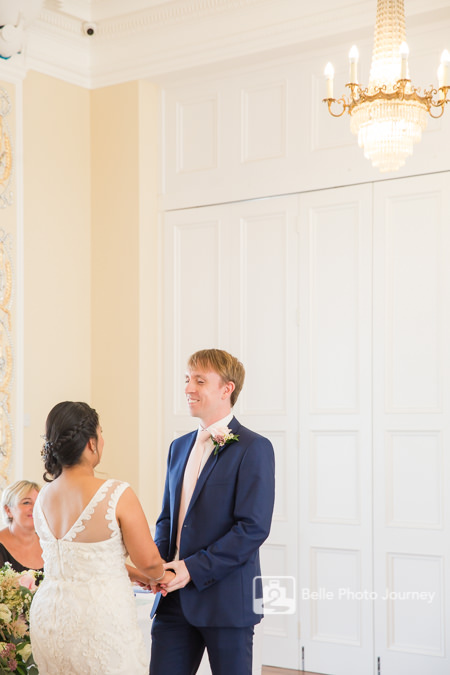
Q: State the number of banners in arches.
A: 0